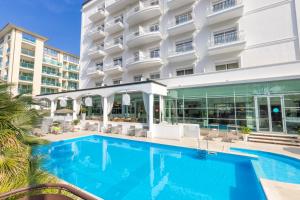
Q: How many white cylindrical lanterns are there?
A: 3